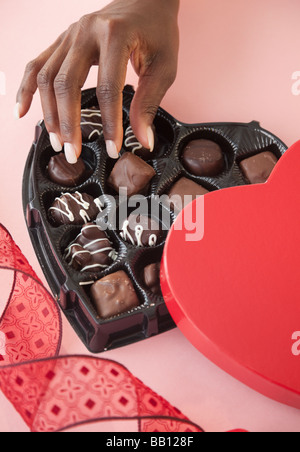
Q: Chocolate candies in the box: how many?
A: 12